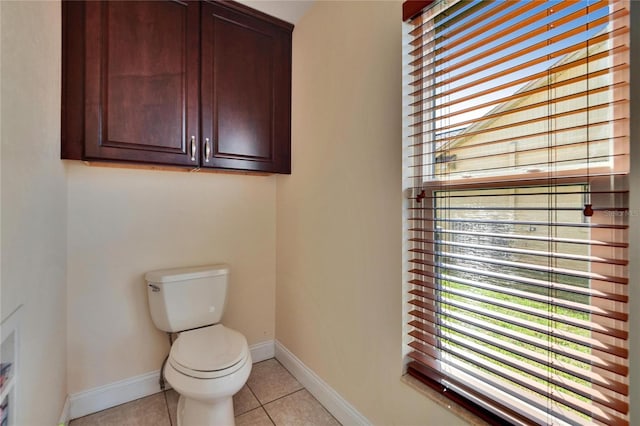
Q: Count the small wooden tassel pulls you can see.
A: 3